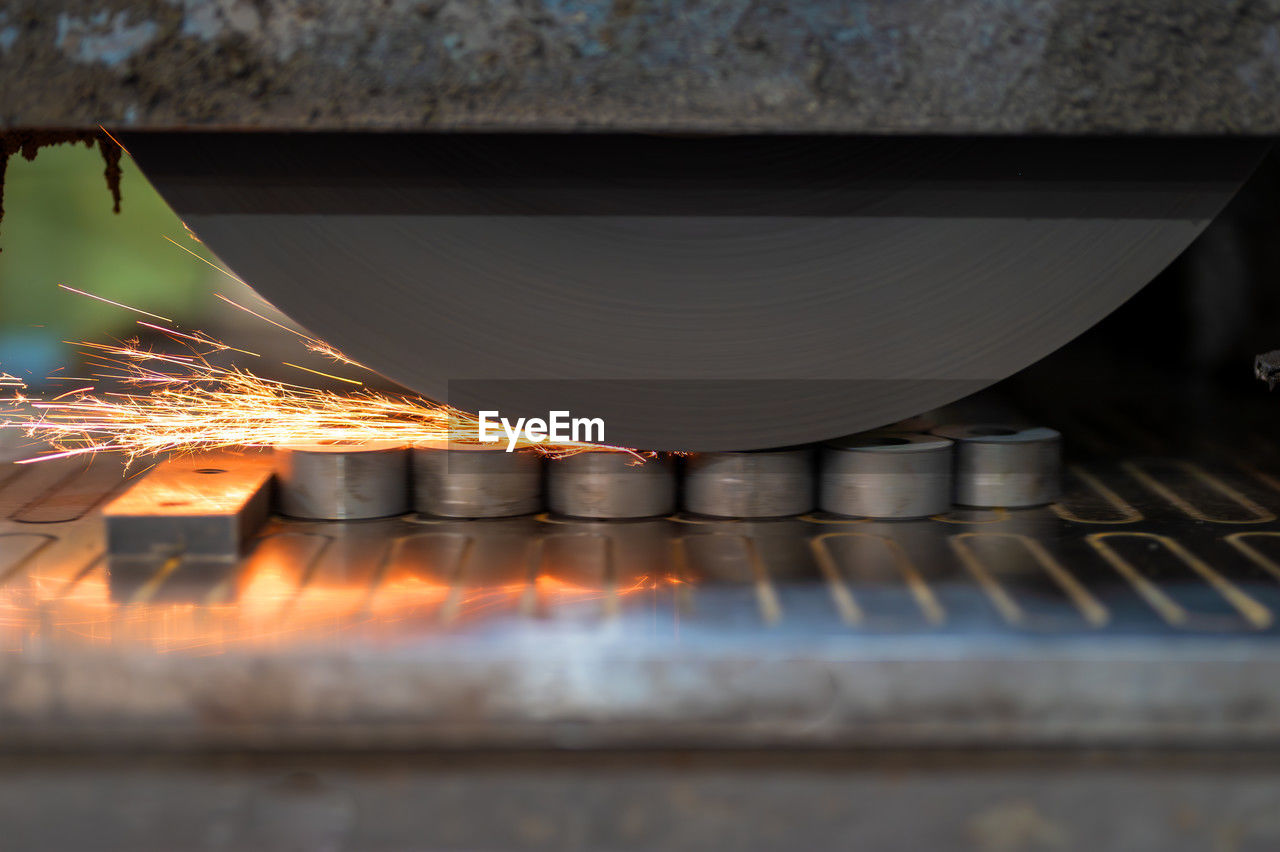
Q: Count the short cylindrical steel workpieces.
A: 6